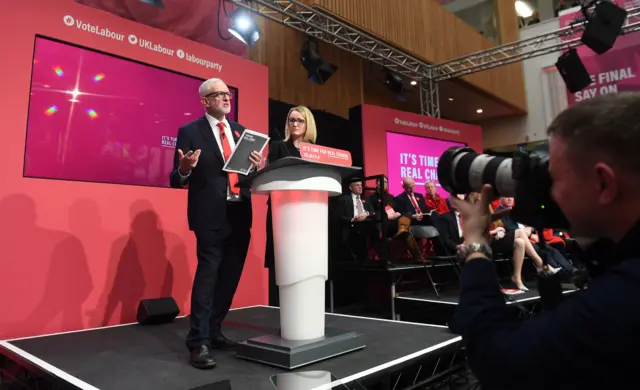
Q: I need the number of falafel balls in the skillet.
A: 0